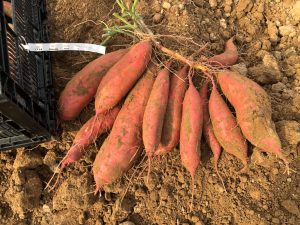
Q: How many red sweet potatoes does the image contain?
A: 11